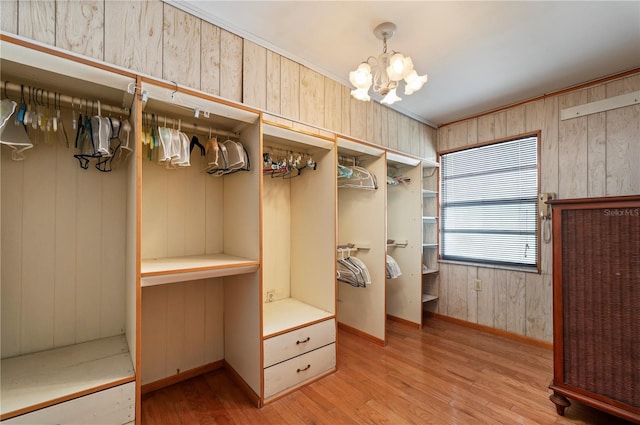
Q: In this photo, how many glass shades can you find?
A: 5